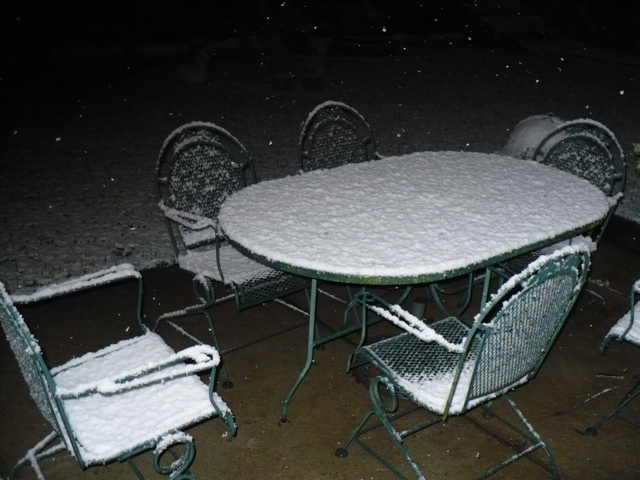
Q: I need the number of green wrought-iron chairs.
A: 6